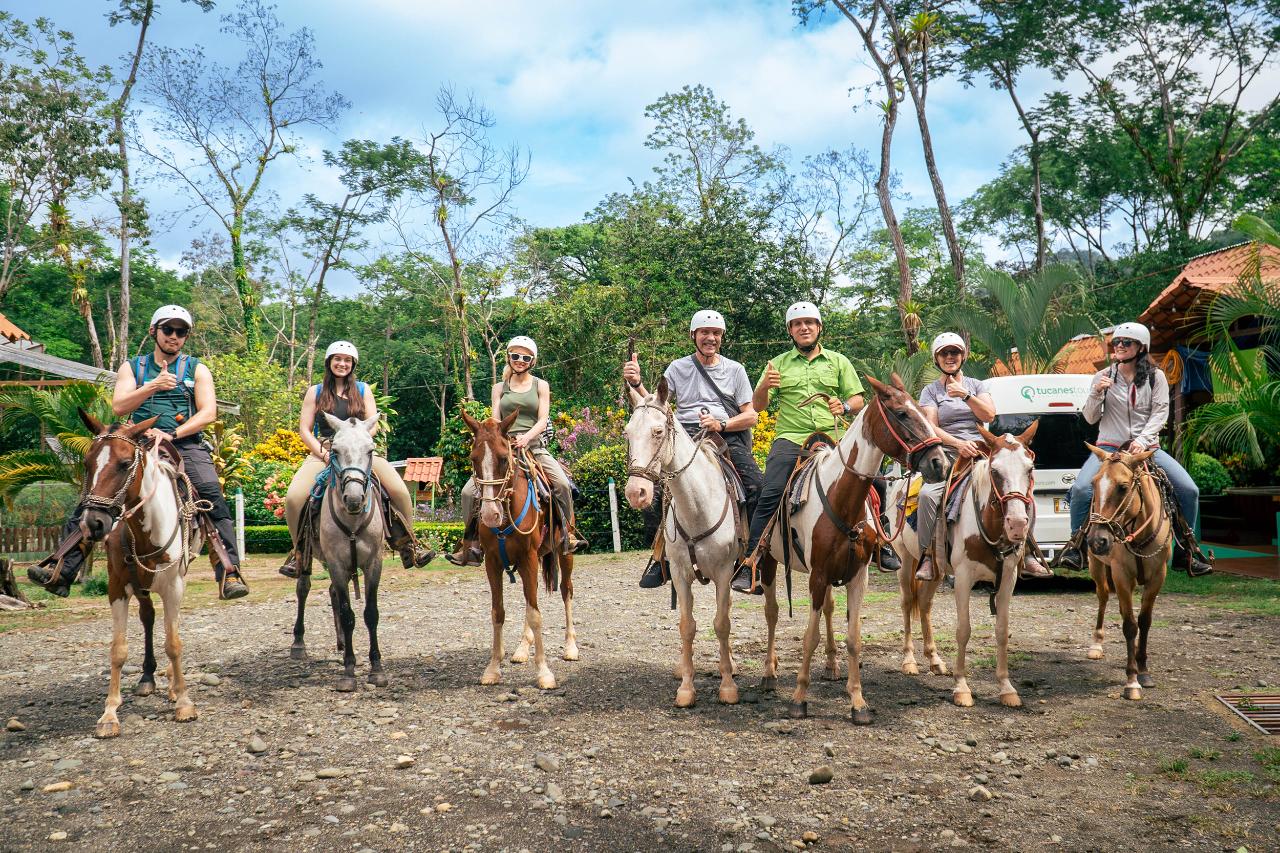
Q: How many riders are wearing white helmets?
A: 7